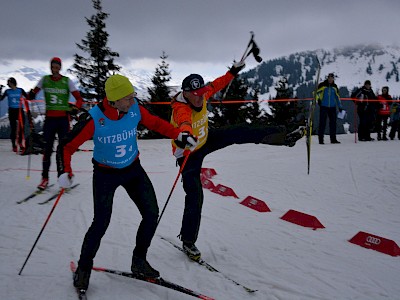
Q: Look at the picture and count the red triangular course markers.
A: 6